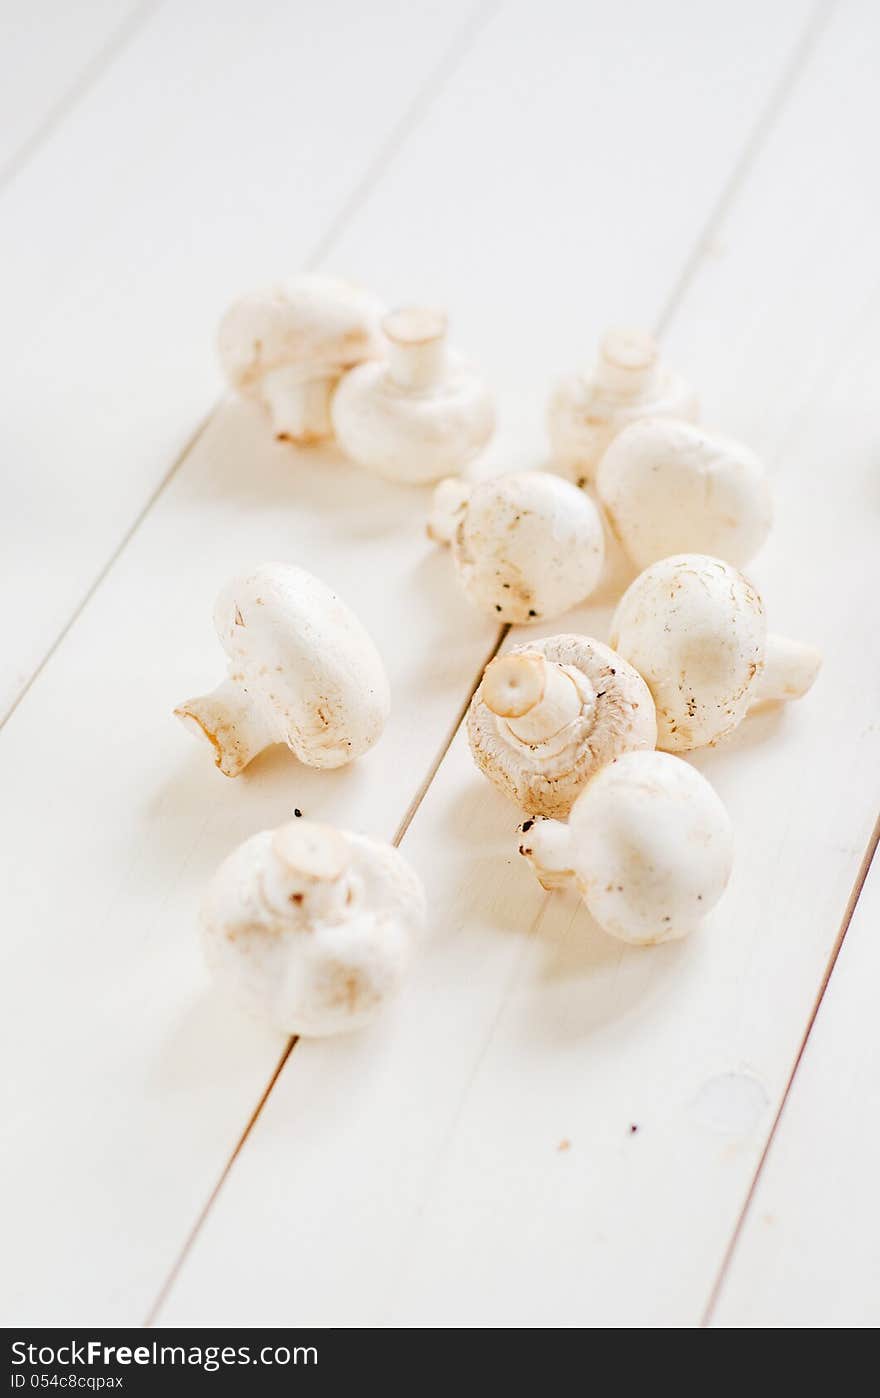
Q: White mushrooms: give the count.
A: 10